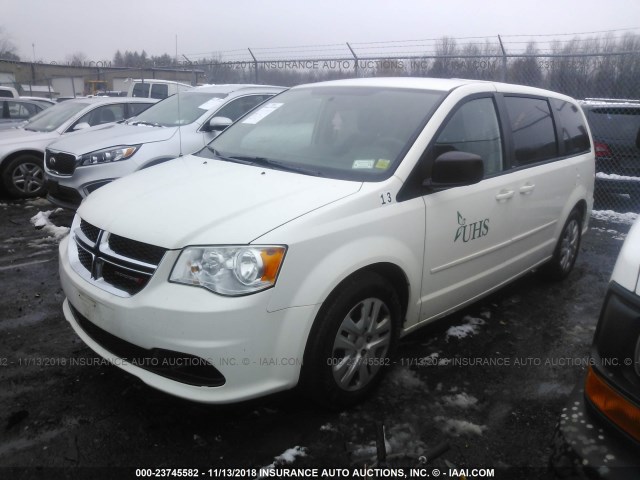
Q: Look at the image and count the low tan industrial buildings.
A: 1